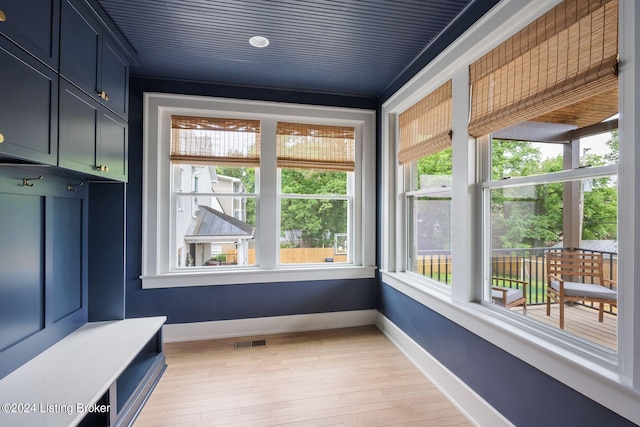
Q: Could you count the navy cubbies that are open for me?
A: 2